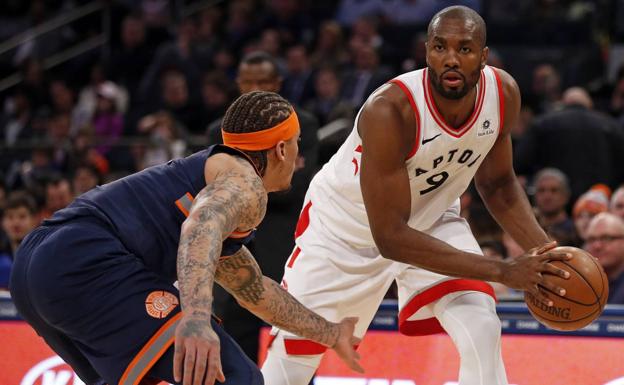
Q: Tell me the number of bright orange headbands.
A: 1